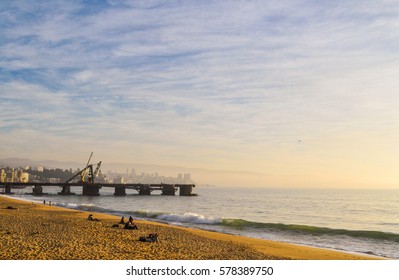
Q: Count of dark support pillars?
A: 8